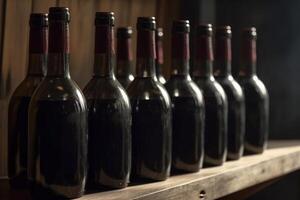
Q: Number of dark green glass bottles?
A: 10